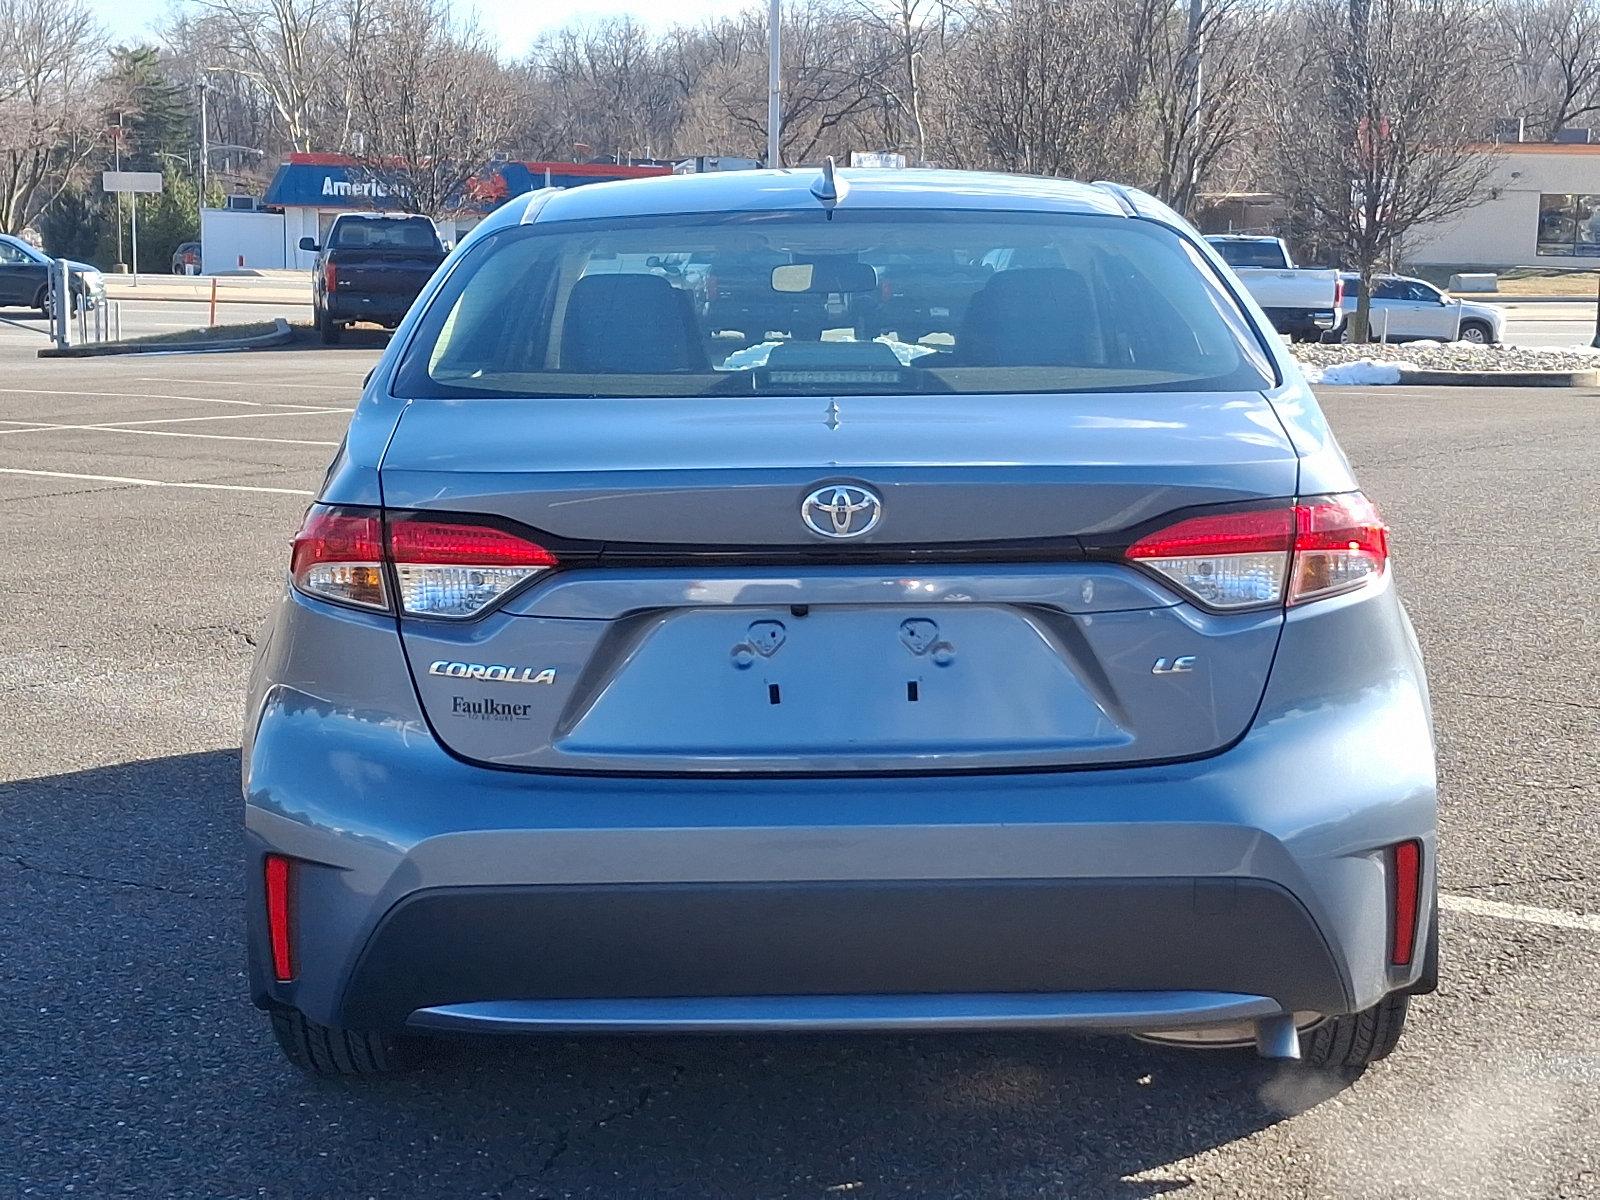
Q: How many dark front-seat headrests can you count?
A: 2